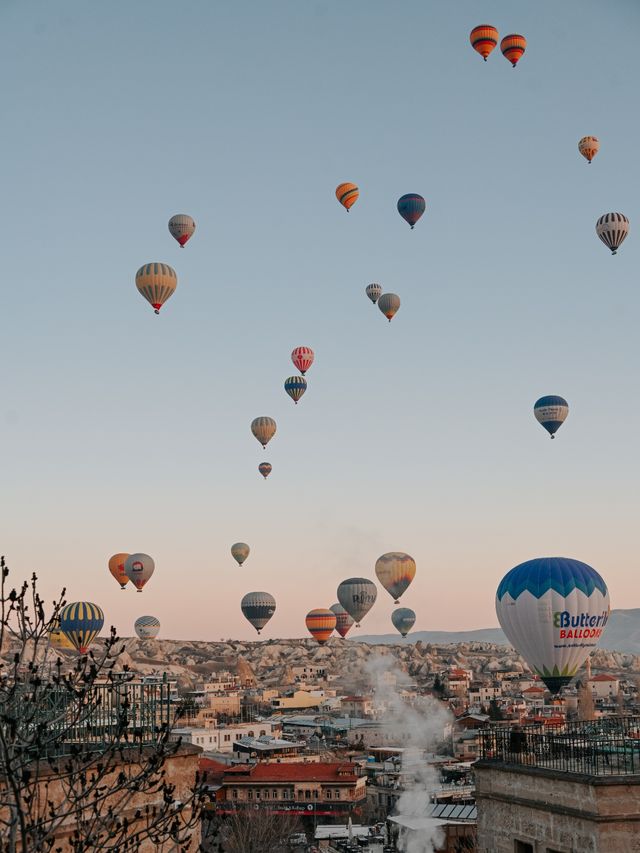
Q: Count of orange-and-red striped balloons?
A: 4